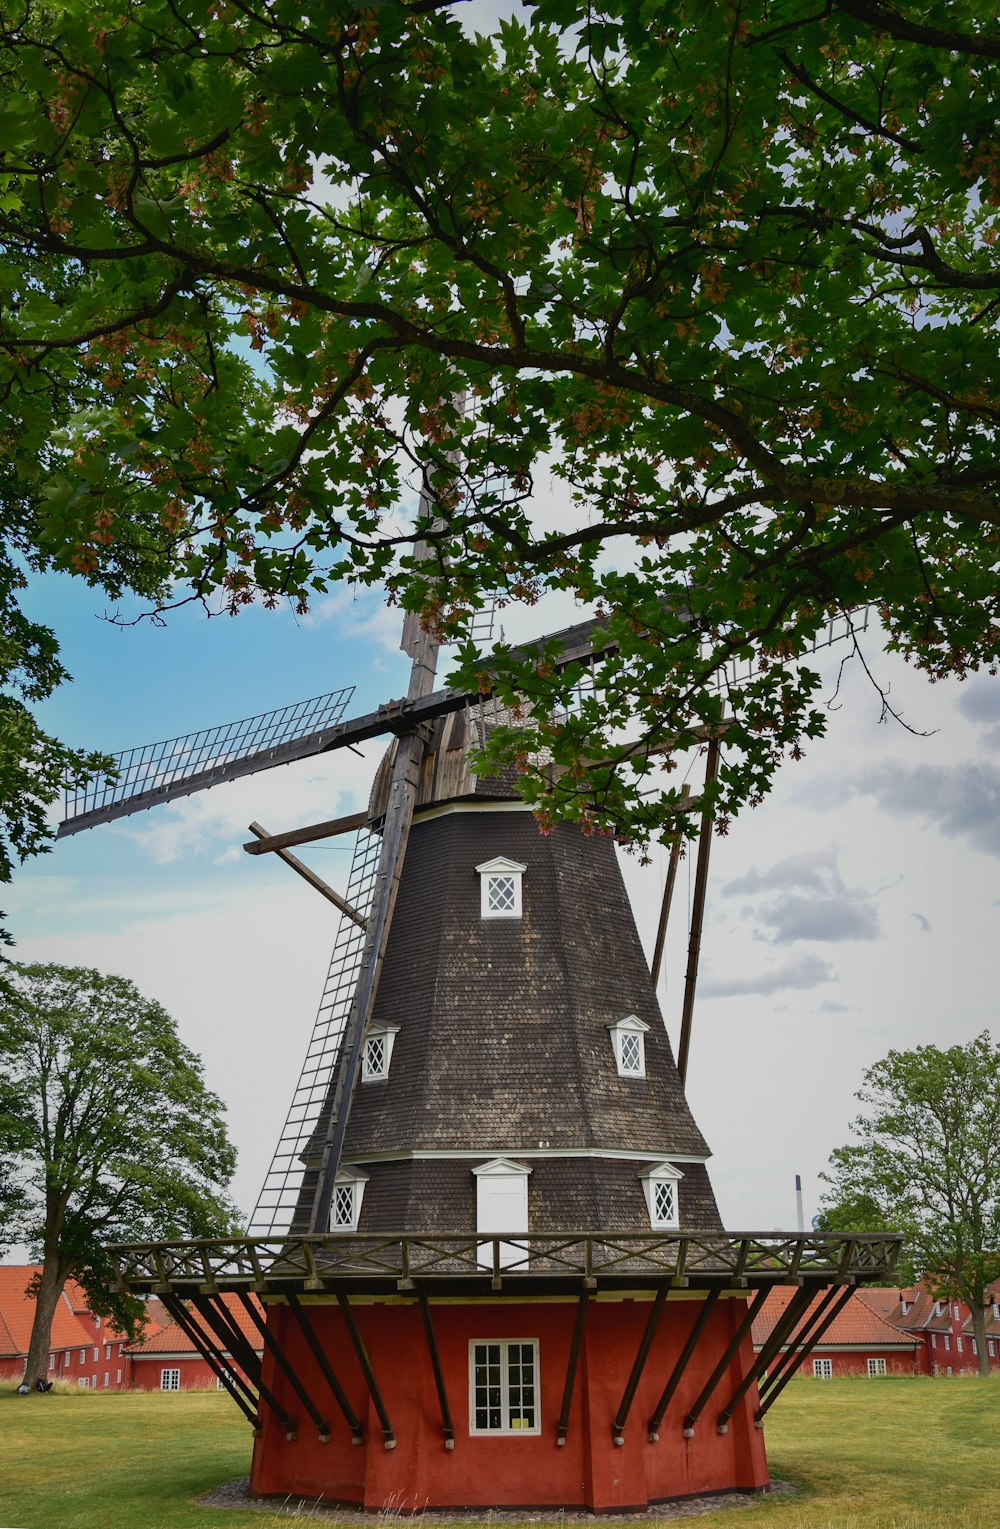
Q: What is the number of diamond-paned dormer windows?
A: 5